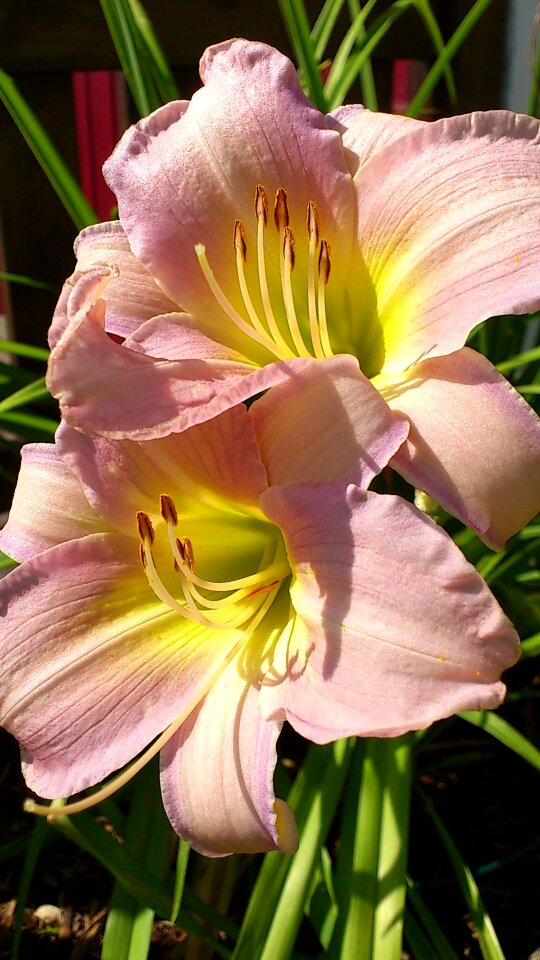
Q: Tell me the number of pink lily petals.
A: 12